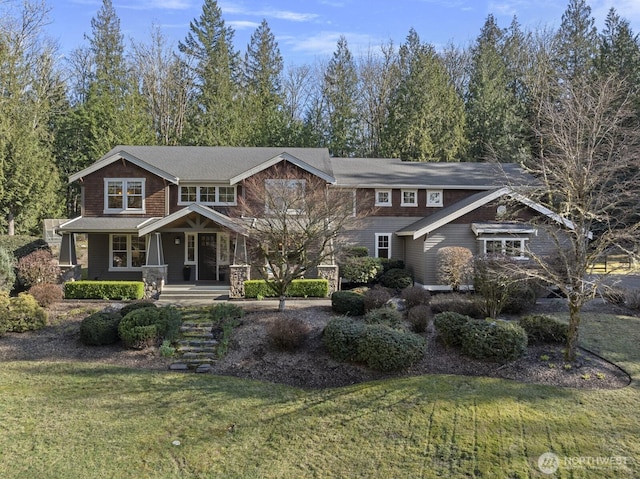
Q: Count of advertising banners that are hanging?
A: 0